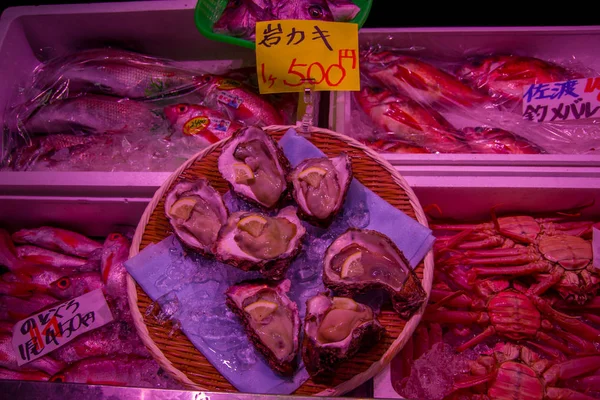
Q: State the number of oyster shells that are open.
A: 7